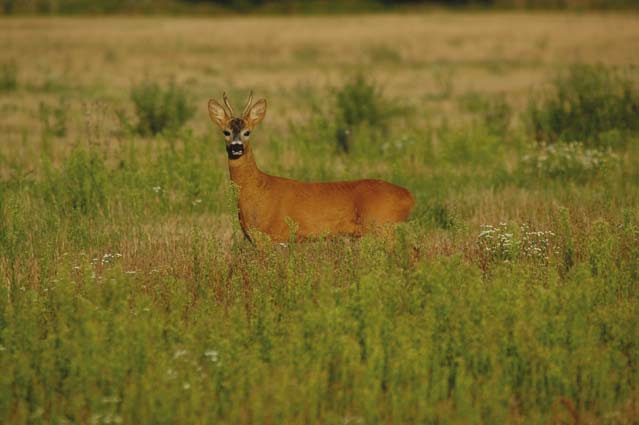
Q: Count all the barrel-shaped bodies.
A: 1